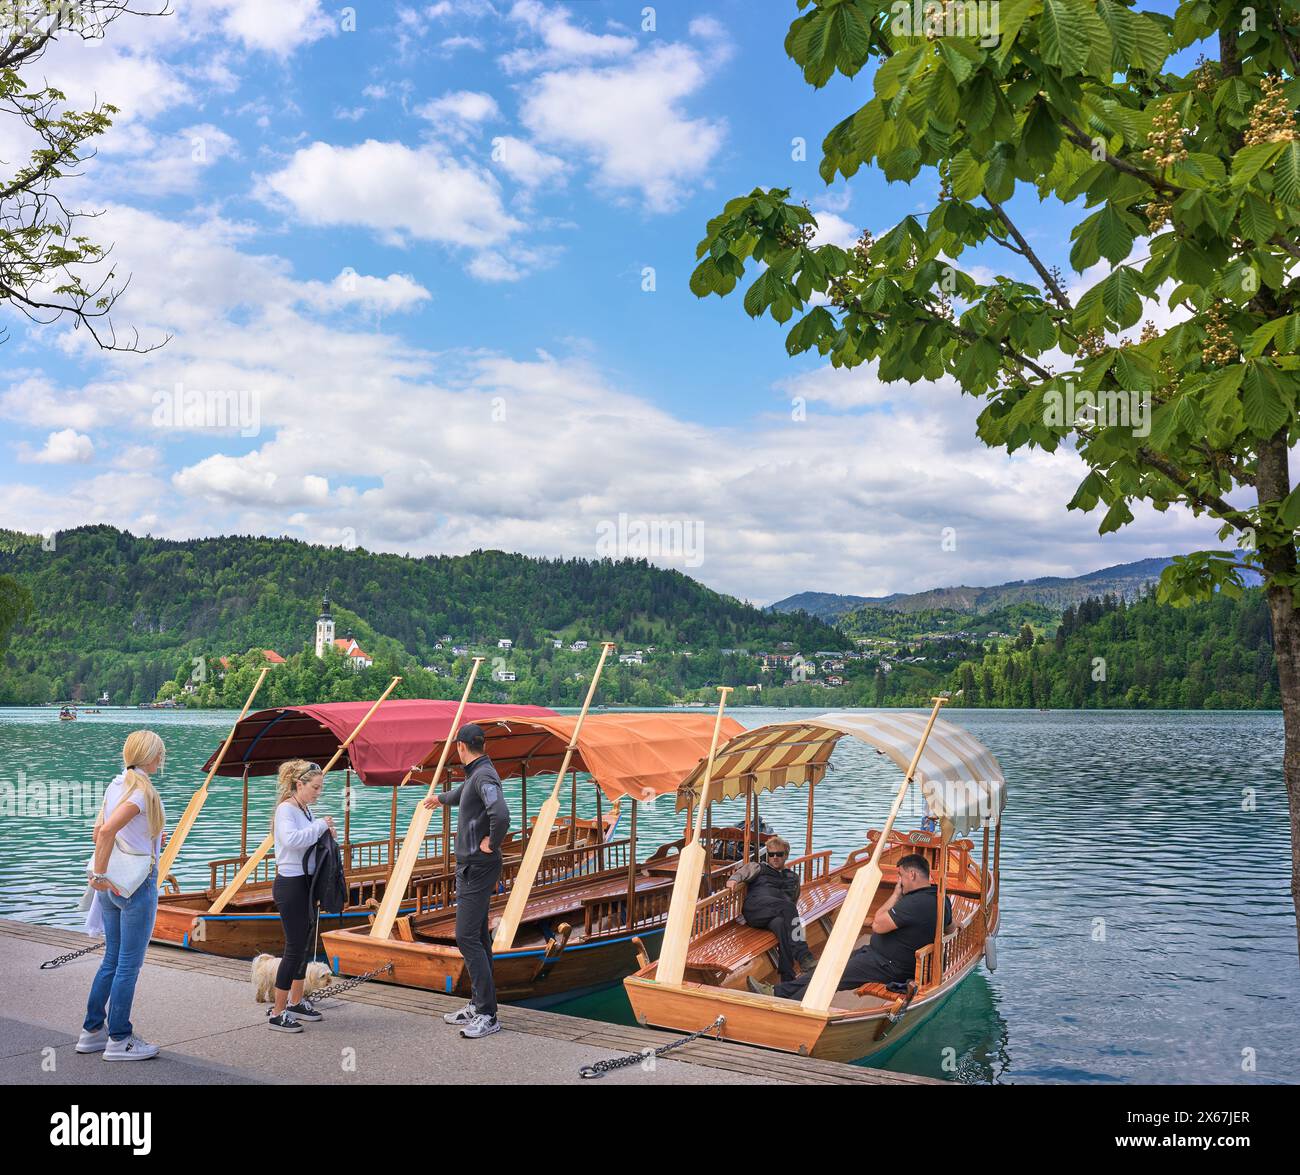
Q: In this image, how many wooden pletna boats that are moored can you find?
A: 3